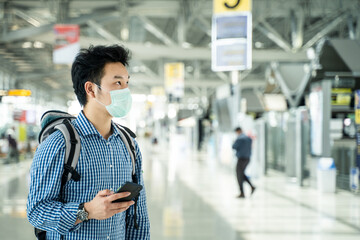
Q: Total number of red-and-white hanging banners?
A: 1